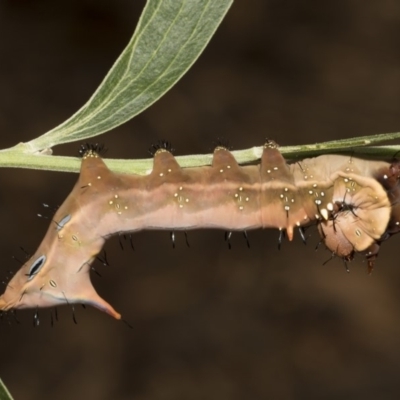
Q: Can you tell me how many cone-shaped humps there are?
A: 4